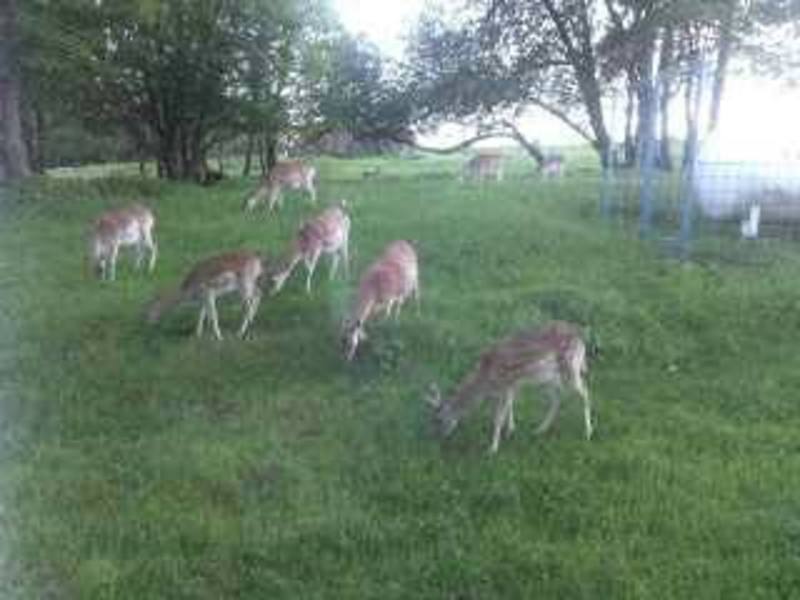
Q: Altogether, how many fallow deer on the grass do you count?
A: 8